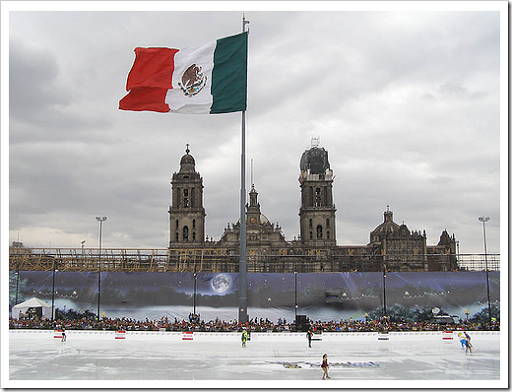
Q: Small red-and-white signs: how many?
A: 4